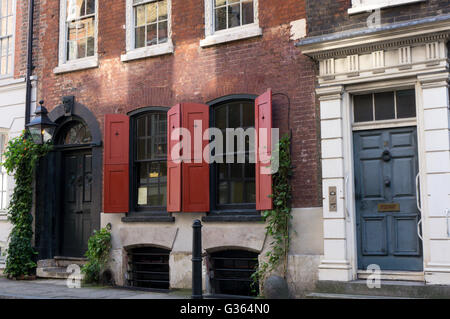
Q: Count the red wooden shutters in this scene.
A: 4